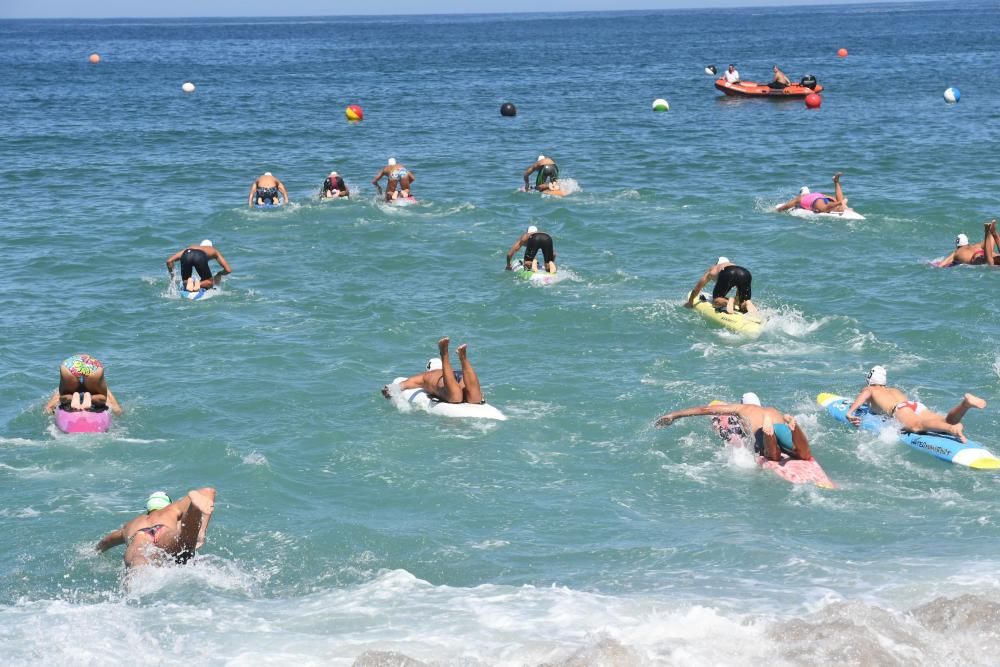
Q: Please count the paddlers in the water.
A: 14